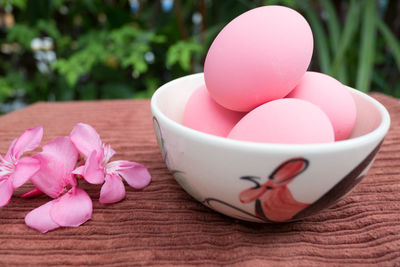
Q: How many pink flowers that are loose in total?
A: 3